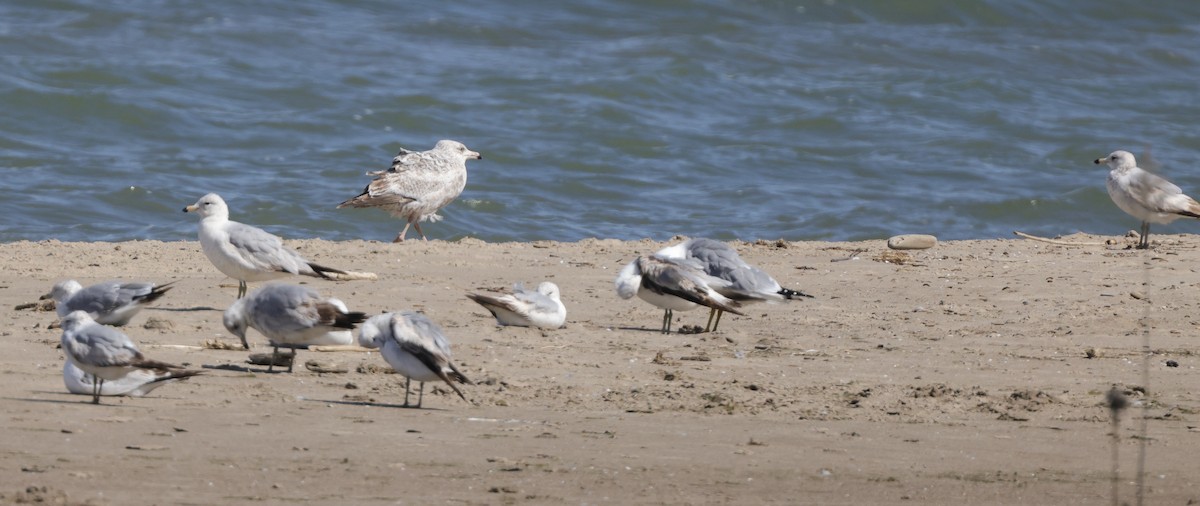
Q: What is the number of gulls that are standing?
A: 8